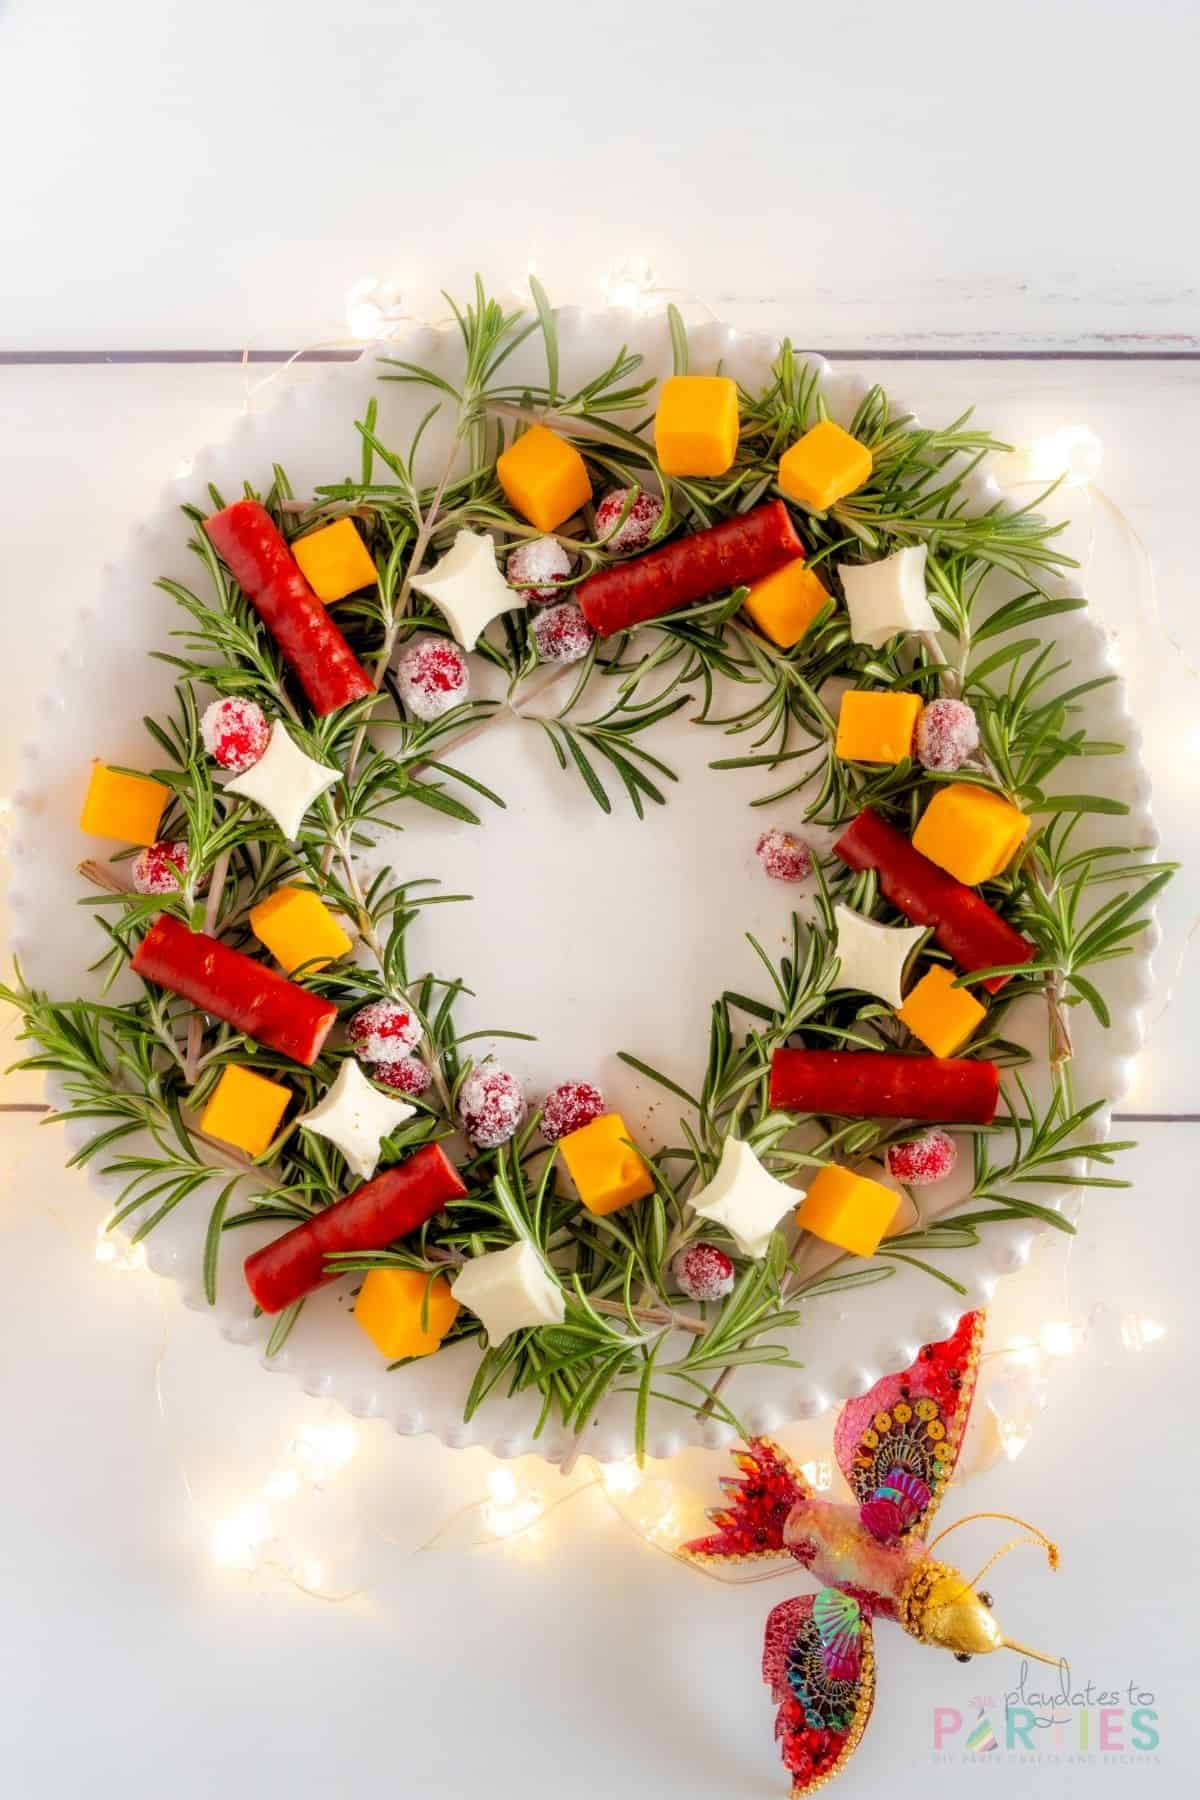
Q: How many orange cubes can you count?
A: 14